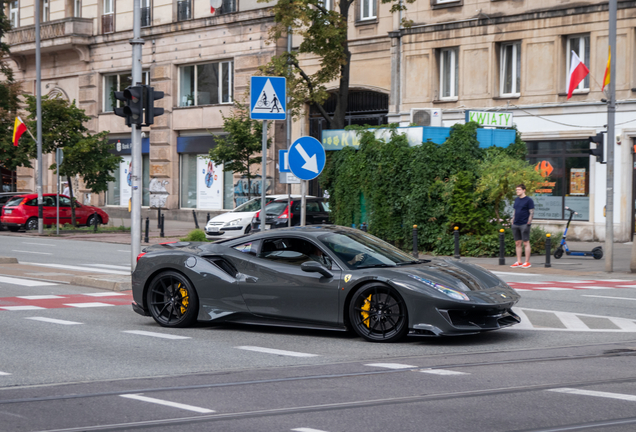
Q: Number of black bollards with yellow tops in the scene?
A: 4